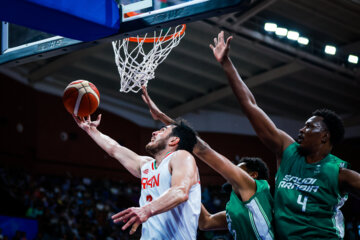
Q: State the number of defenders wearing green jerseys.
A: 2